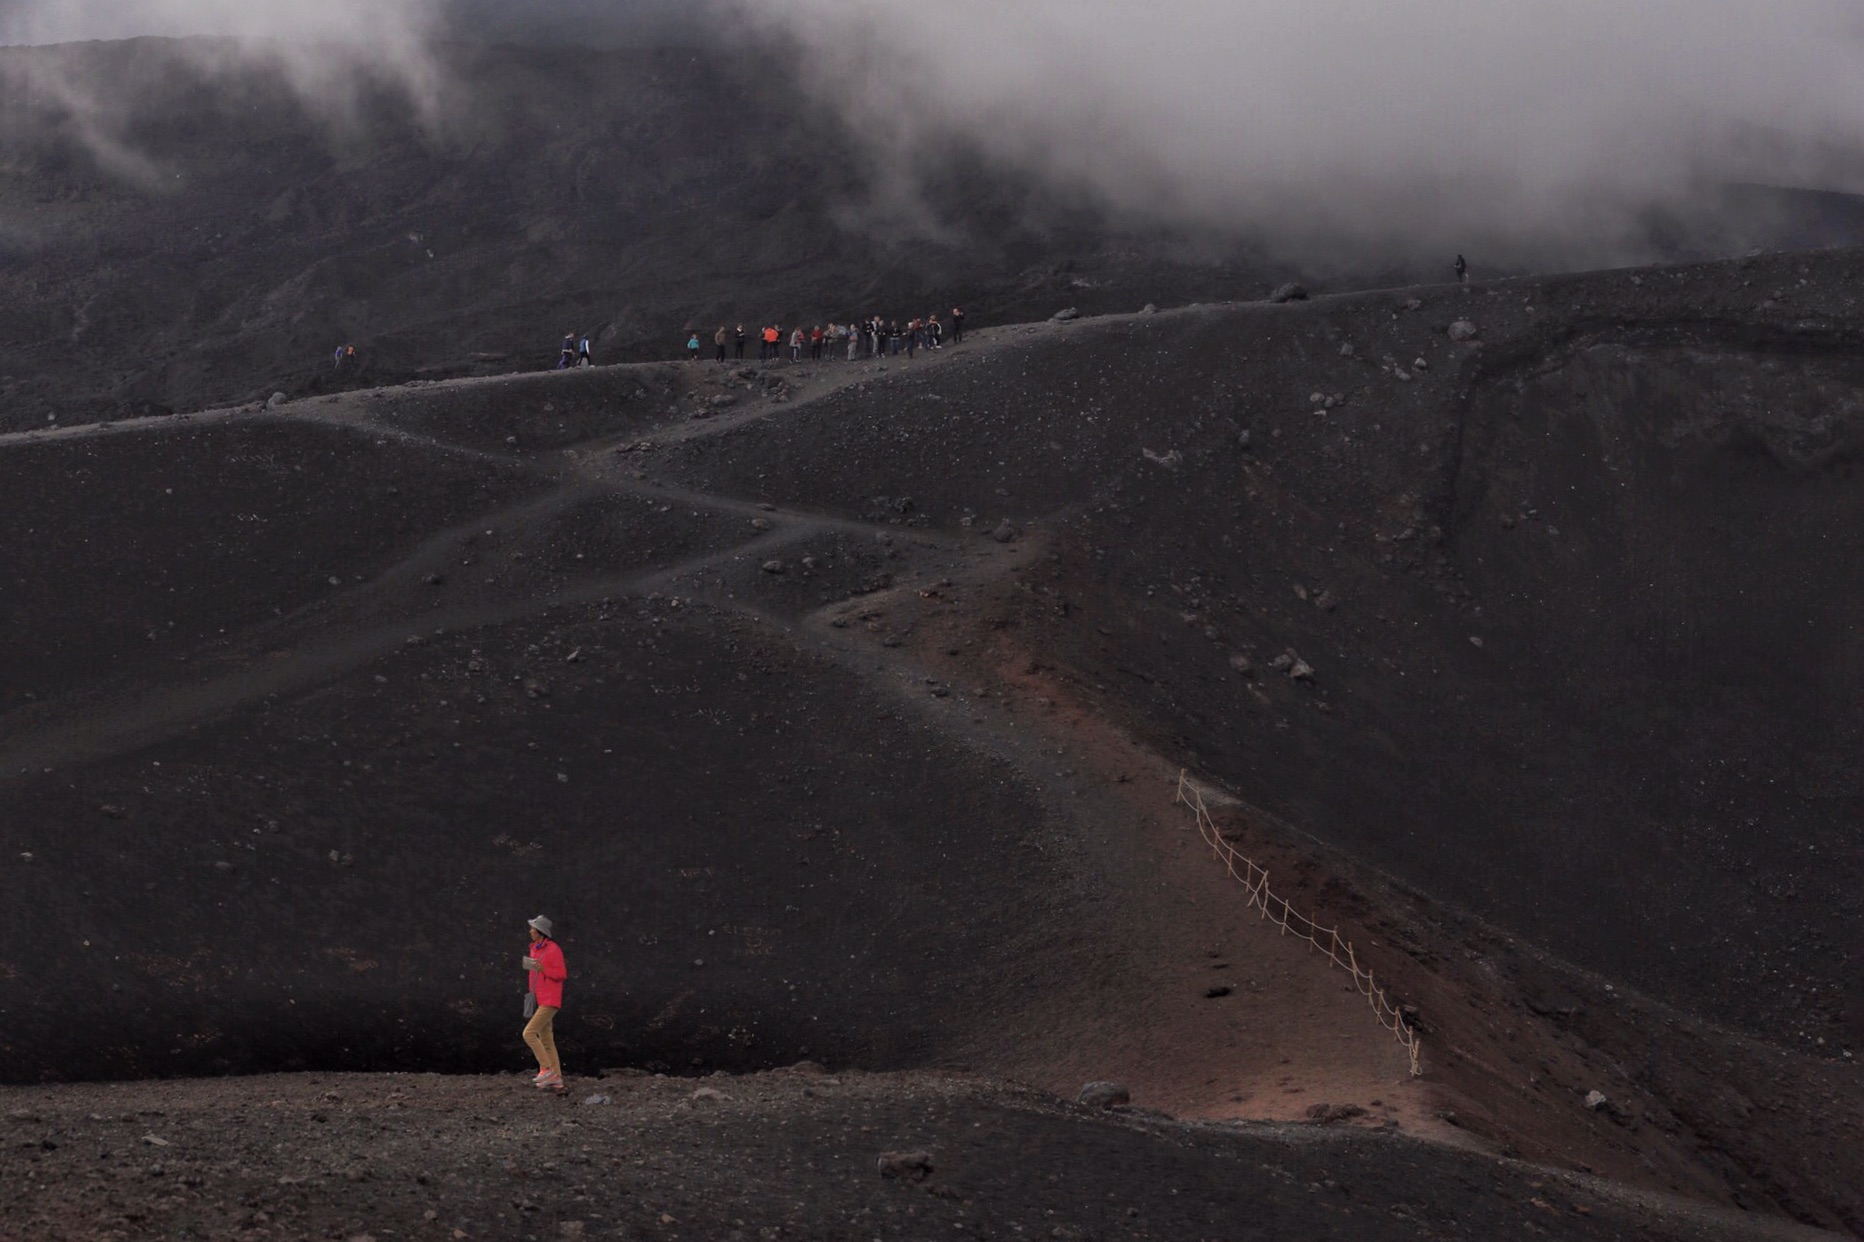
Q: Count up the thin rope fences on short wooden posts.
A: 1